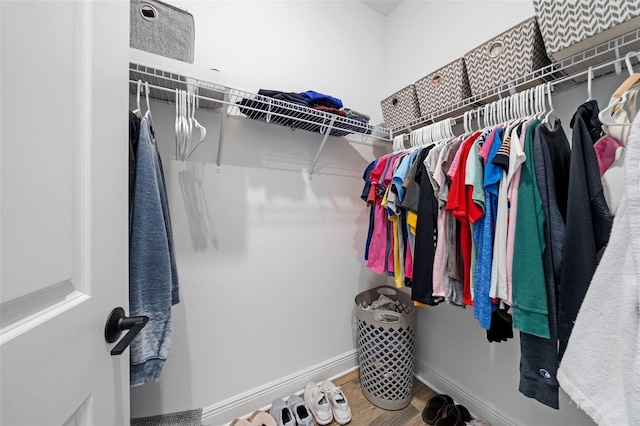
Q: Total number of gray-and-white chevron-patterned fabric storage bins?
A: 4